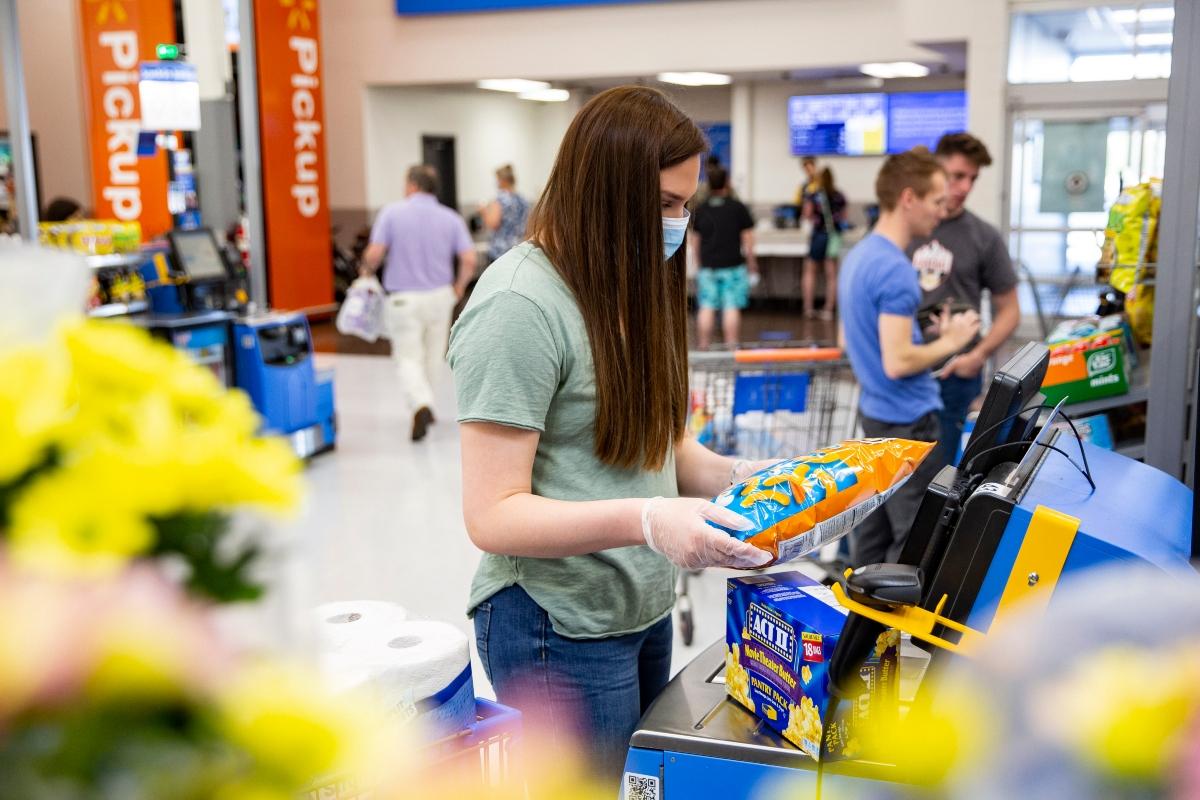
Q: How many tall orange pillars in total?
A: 2